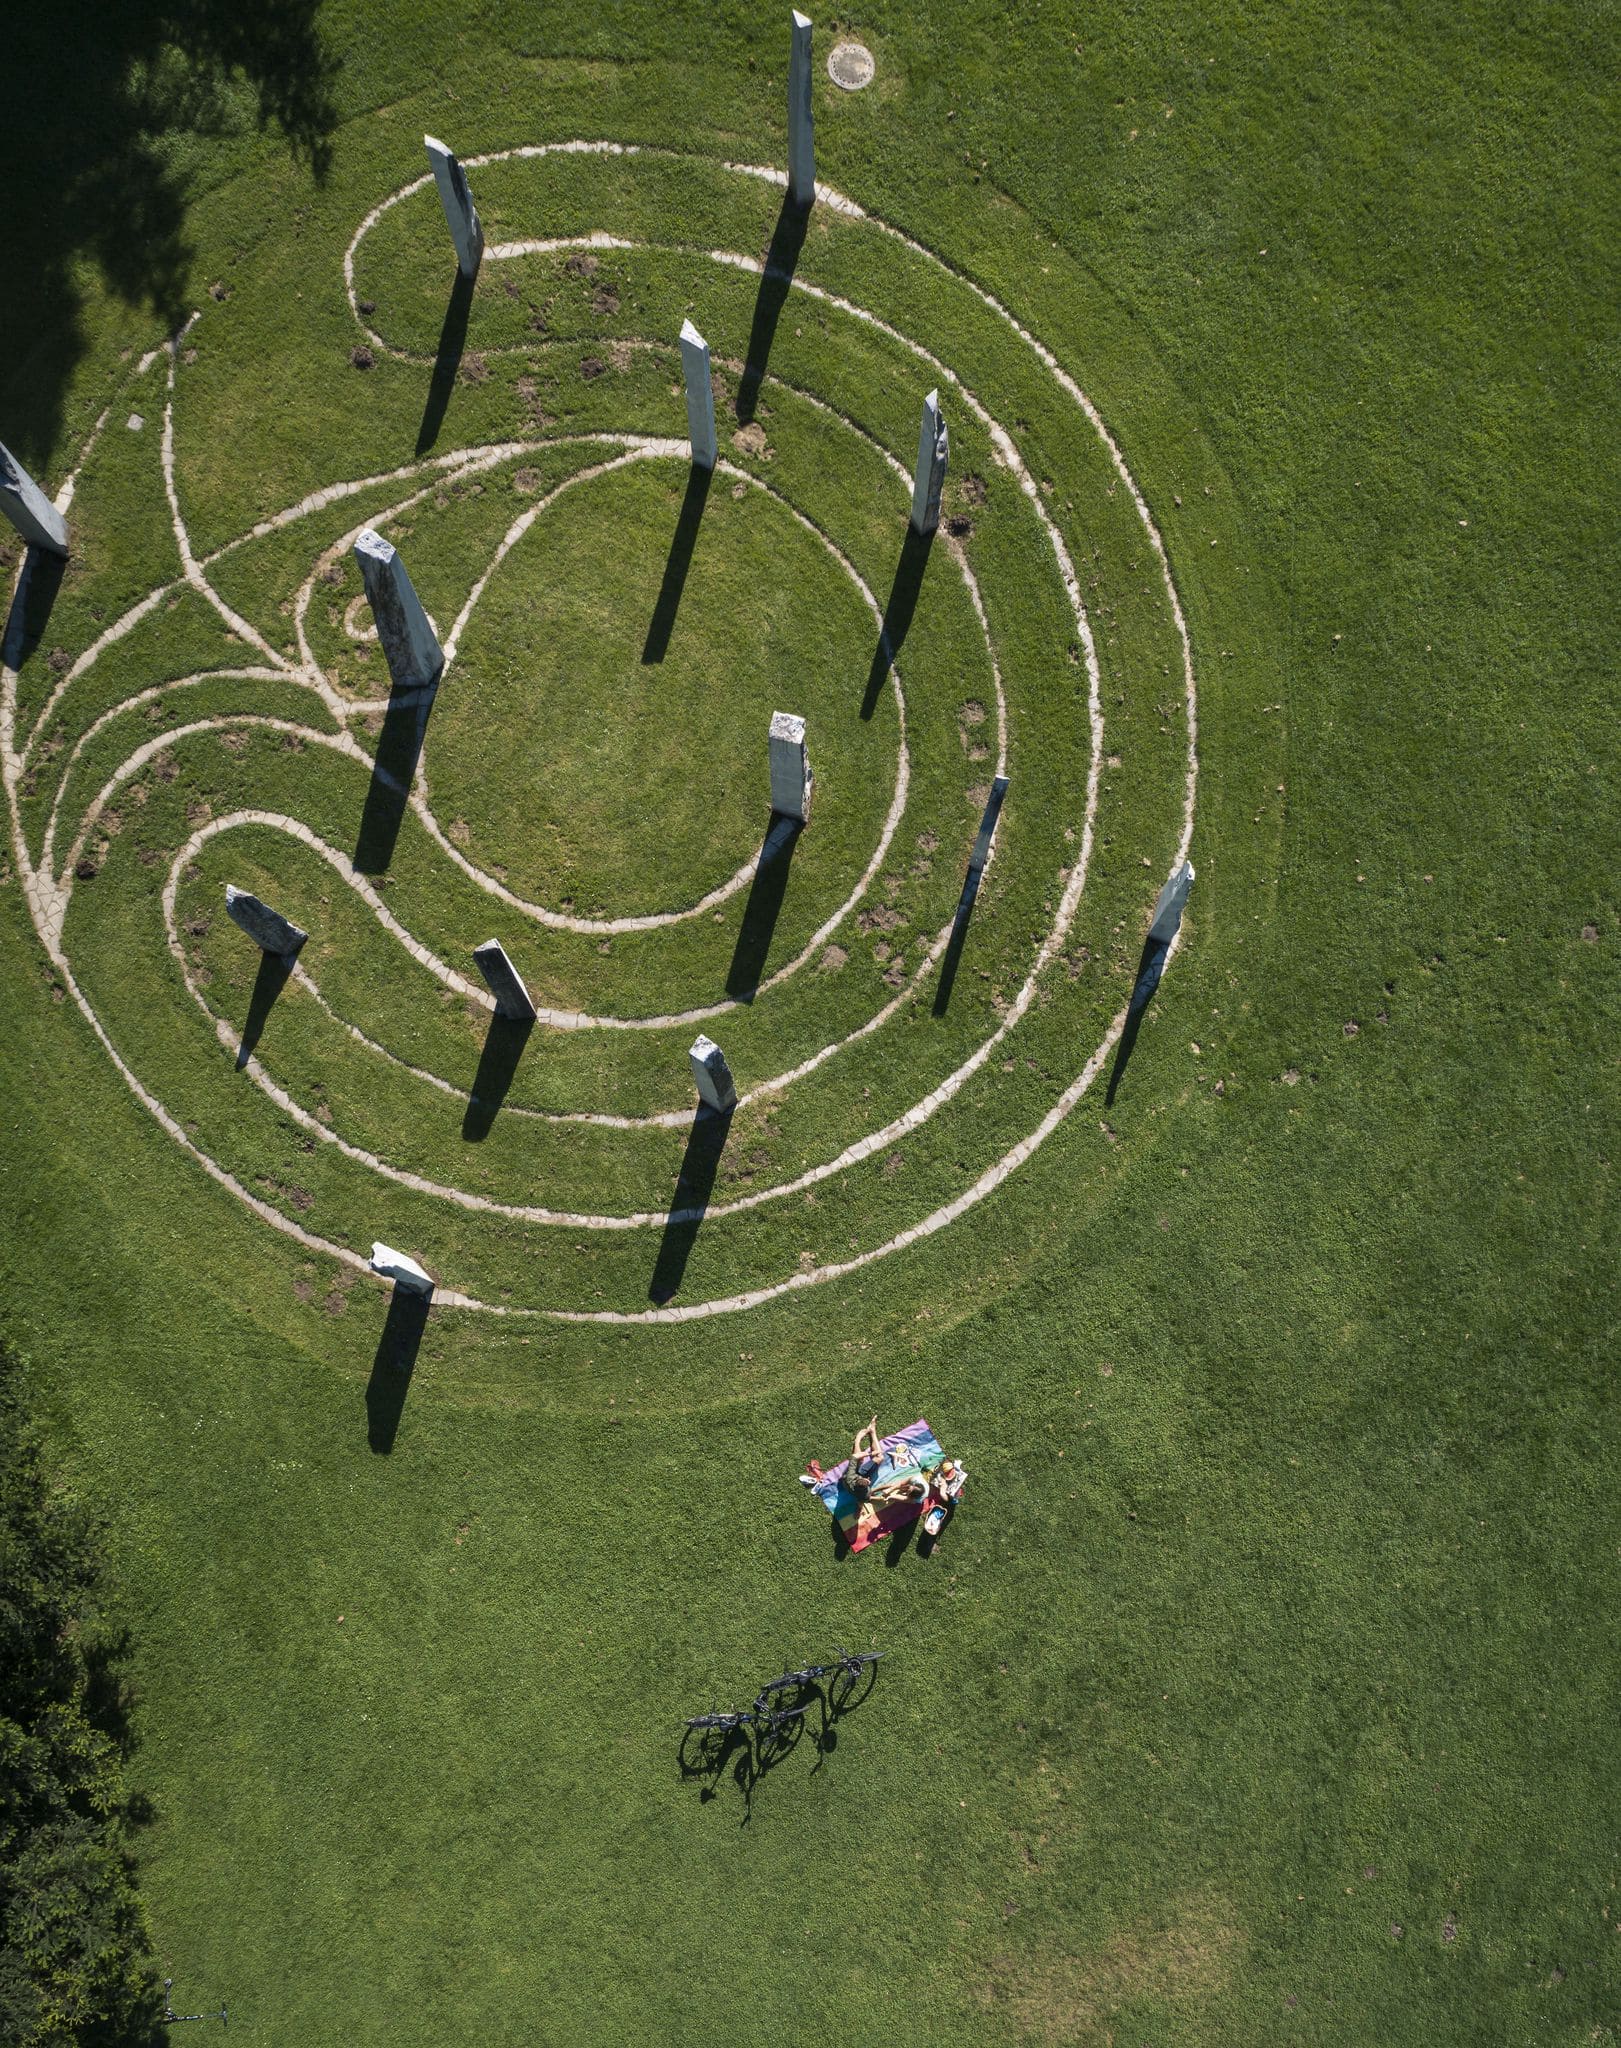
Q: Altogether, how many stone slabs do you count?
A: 13